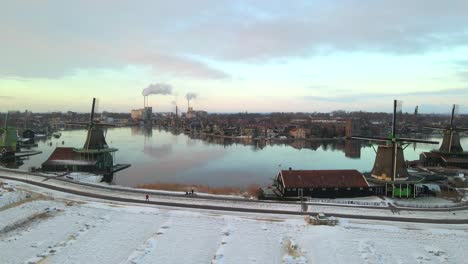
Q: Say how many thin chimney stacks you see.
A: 4